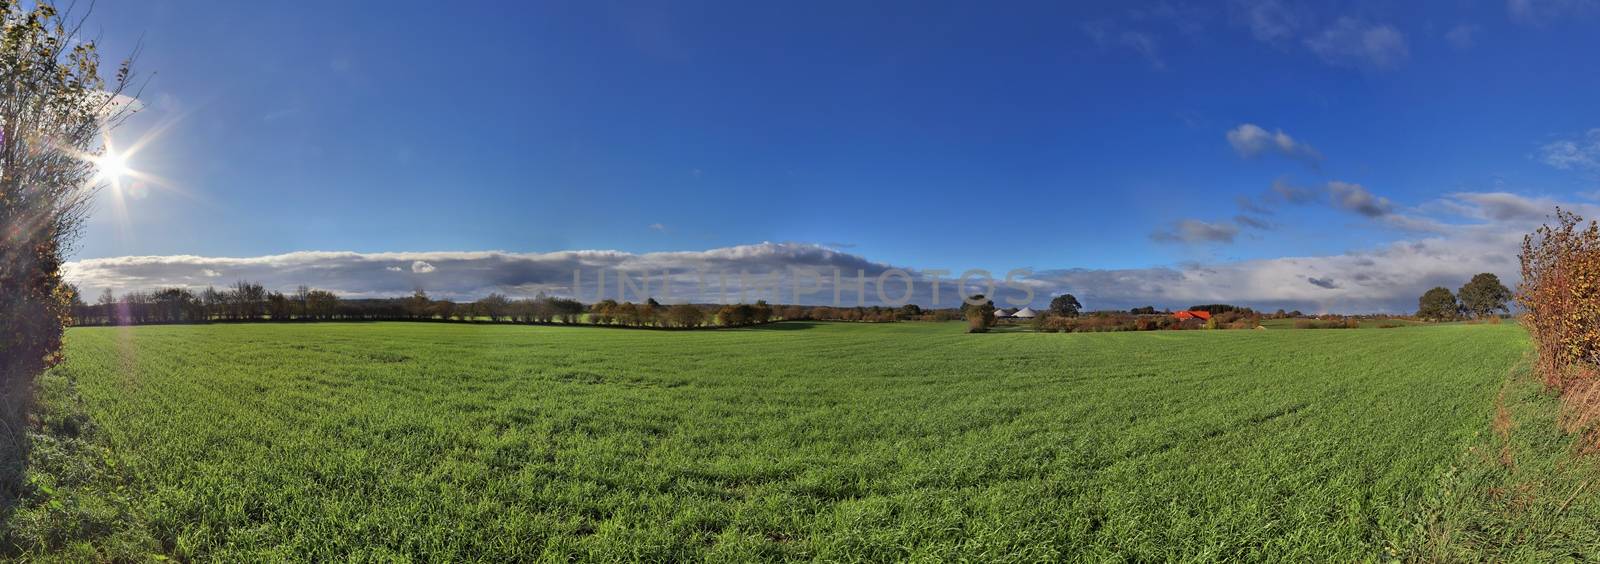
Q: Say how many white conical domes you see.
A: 2